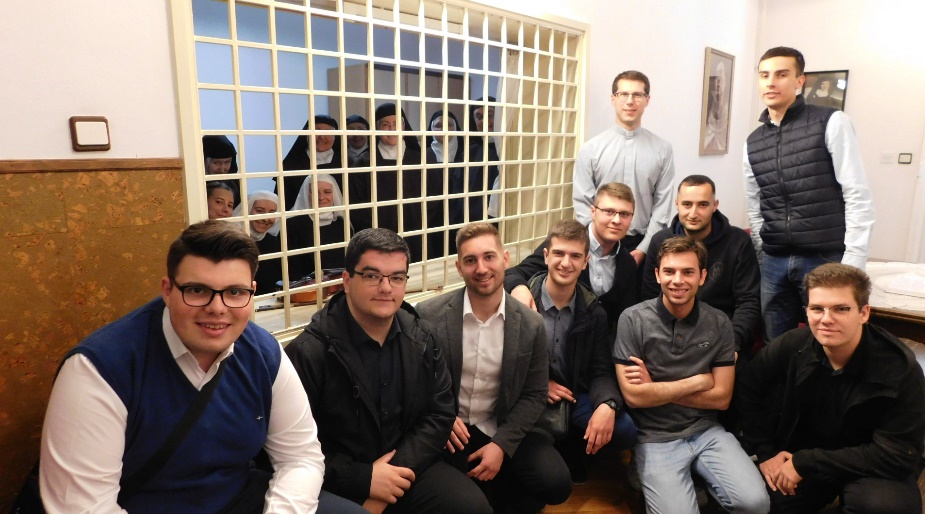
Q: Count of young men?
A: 10